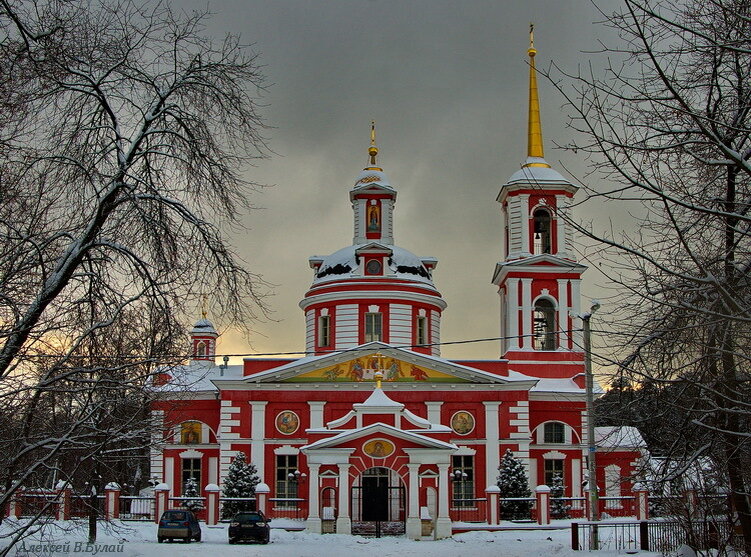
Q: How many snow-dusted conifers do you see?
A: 4